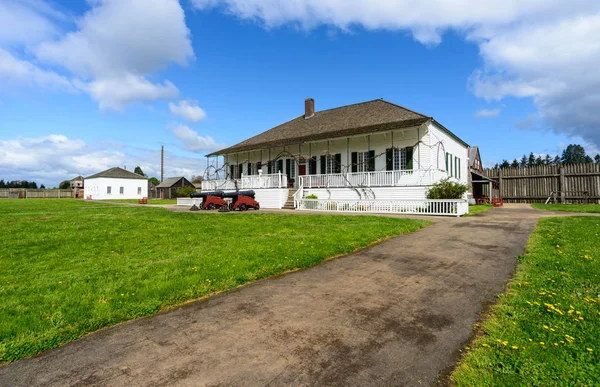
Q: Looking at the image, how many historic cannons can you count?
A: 2